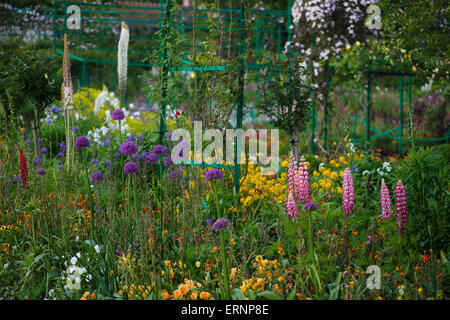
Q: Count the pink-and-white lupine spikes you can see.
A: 6